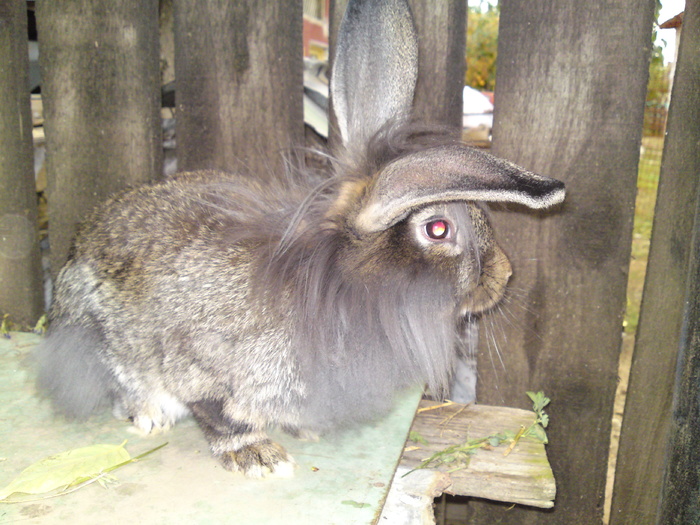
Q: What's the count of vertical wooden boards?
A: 6